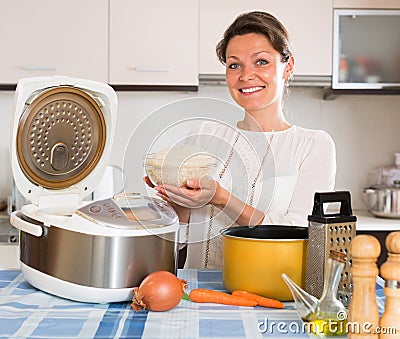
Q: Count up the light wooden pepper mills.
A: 2